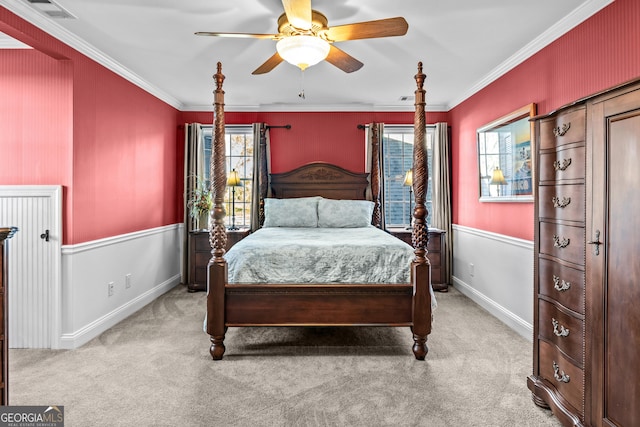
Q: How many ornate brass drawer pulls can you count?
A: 7